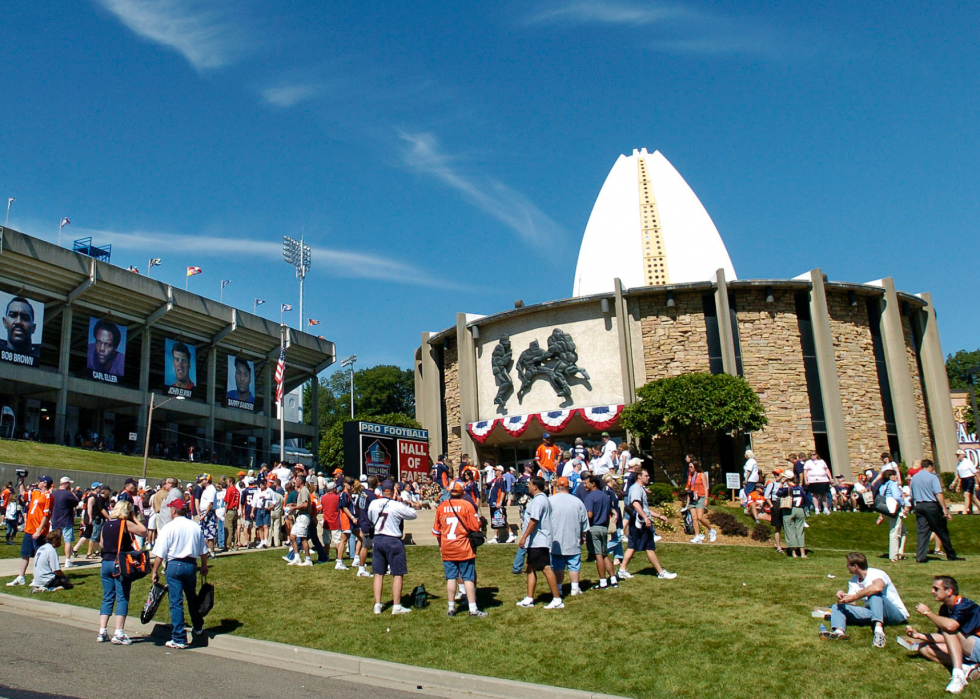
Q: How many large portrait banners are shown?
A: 4